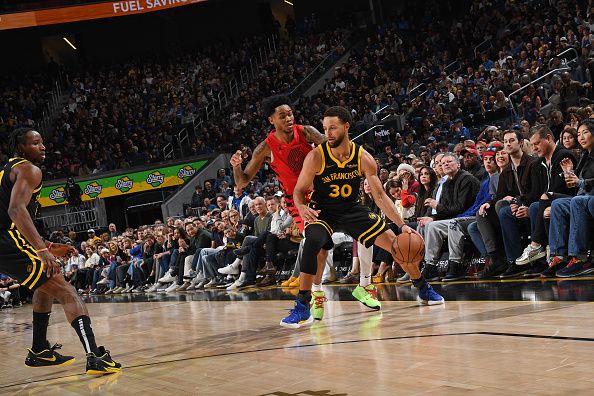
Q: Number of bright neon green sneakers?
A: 2